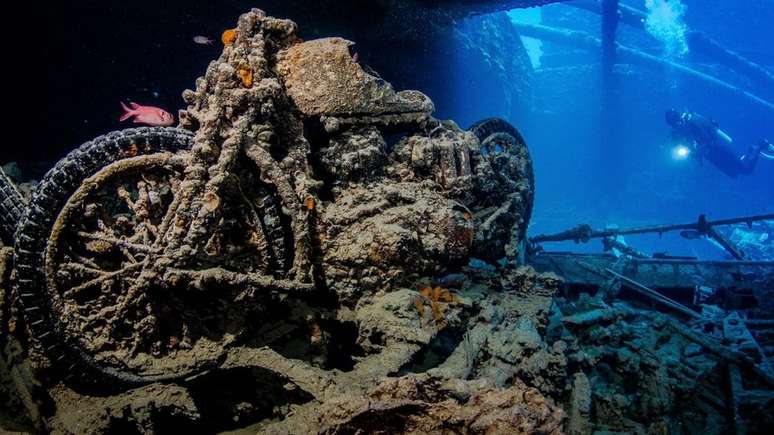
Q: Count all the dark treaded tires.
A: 3